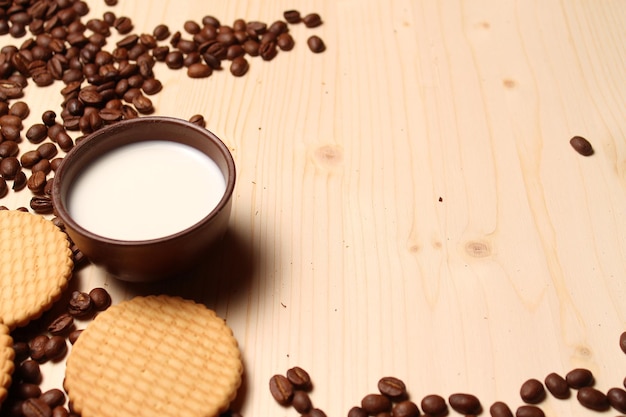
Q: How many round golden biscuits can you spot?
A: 3